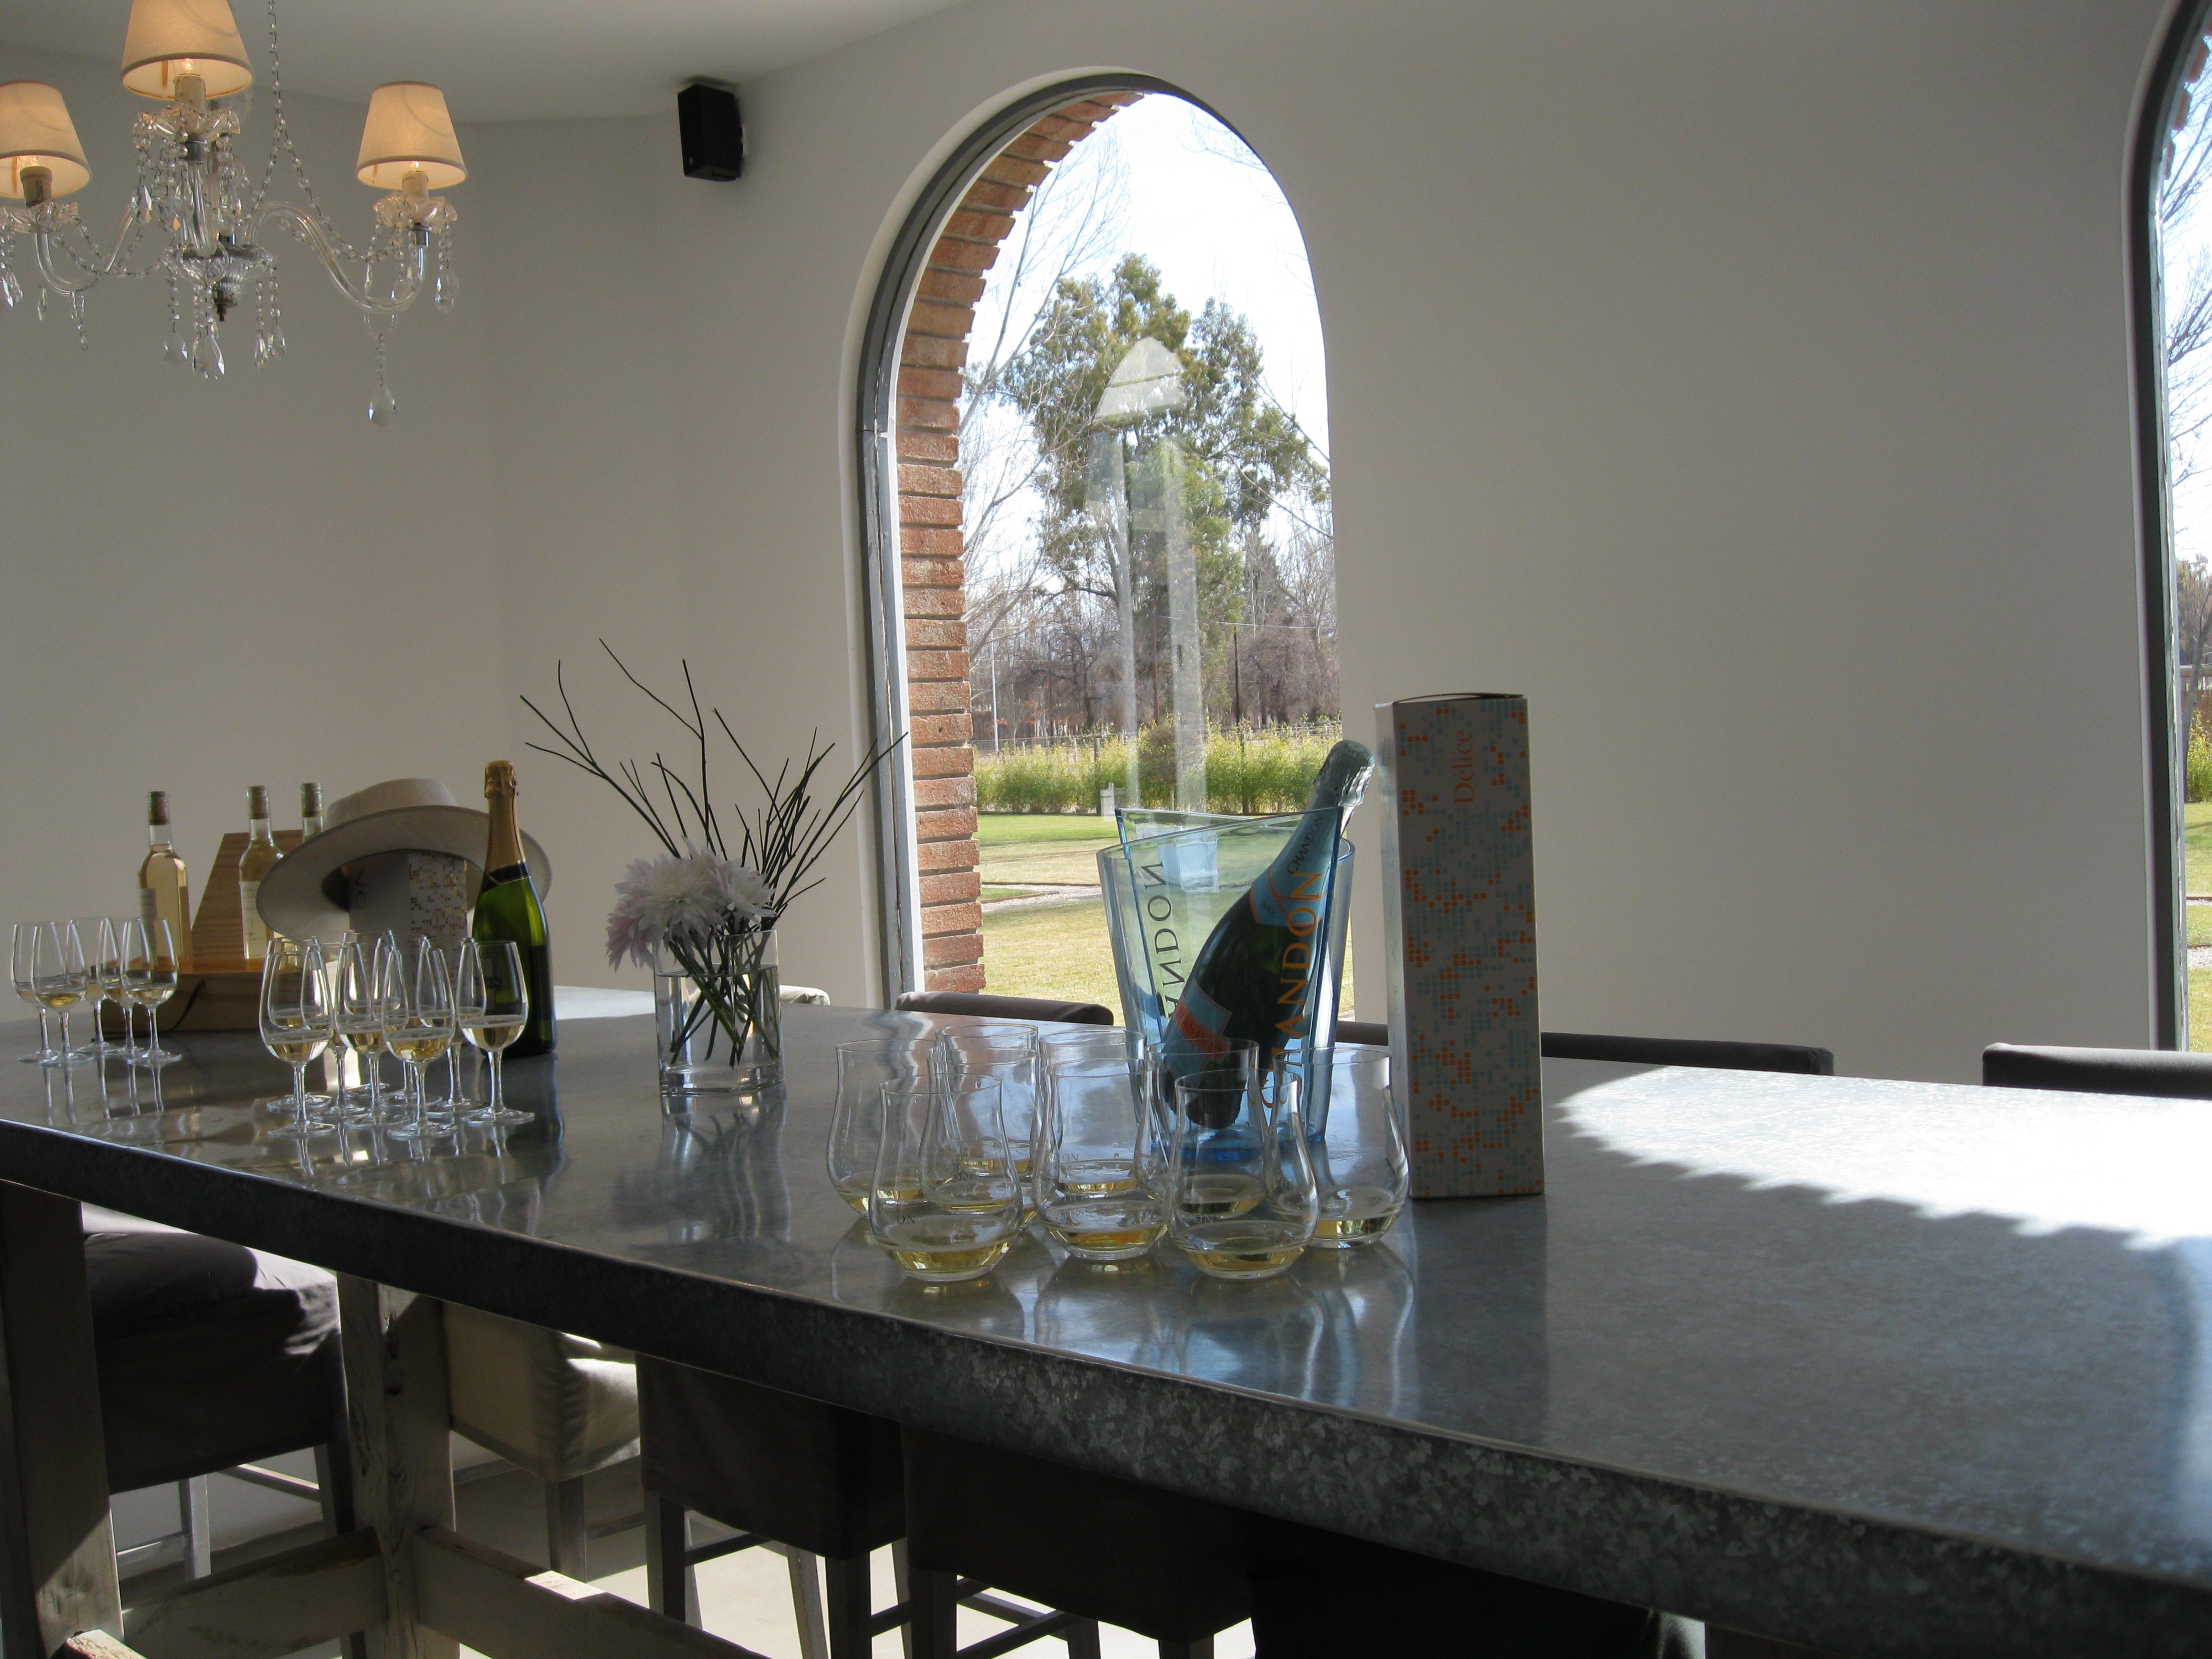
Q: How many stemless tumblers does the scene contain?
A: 9